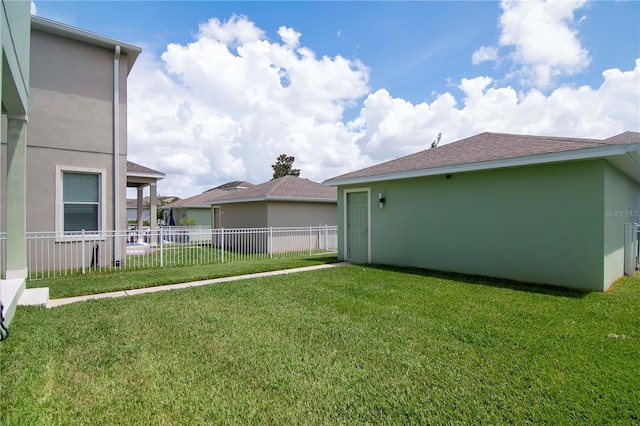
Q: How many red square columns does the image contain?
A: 0